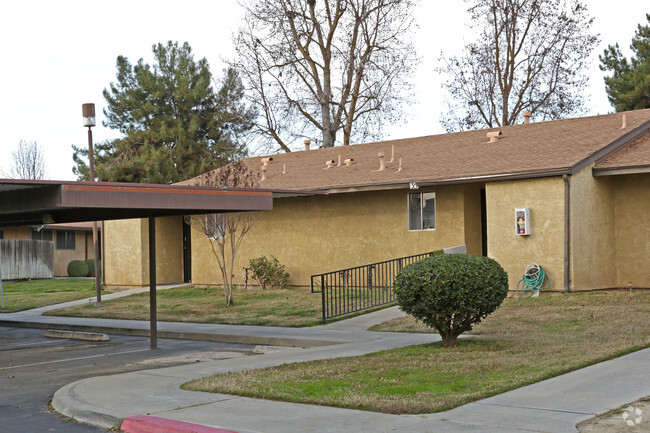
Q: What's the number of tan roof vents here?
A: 13